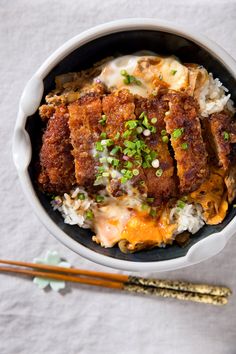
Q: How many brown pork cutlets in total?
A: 6